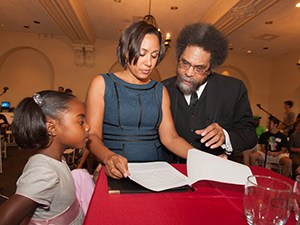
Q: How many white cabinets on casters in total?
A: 0